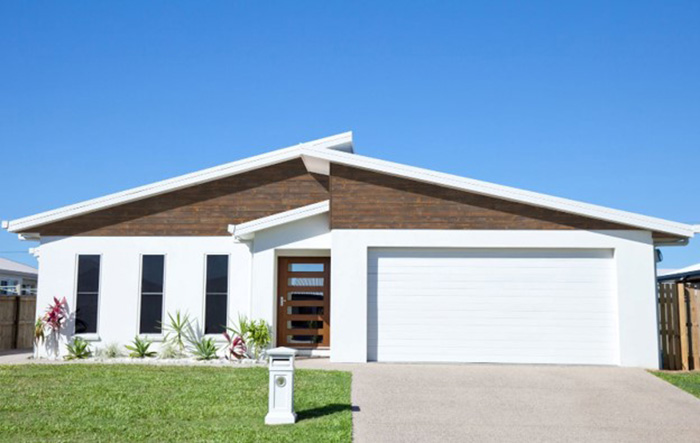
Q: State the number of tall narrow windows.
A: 3